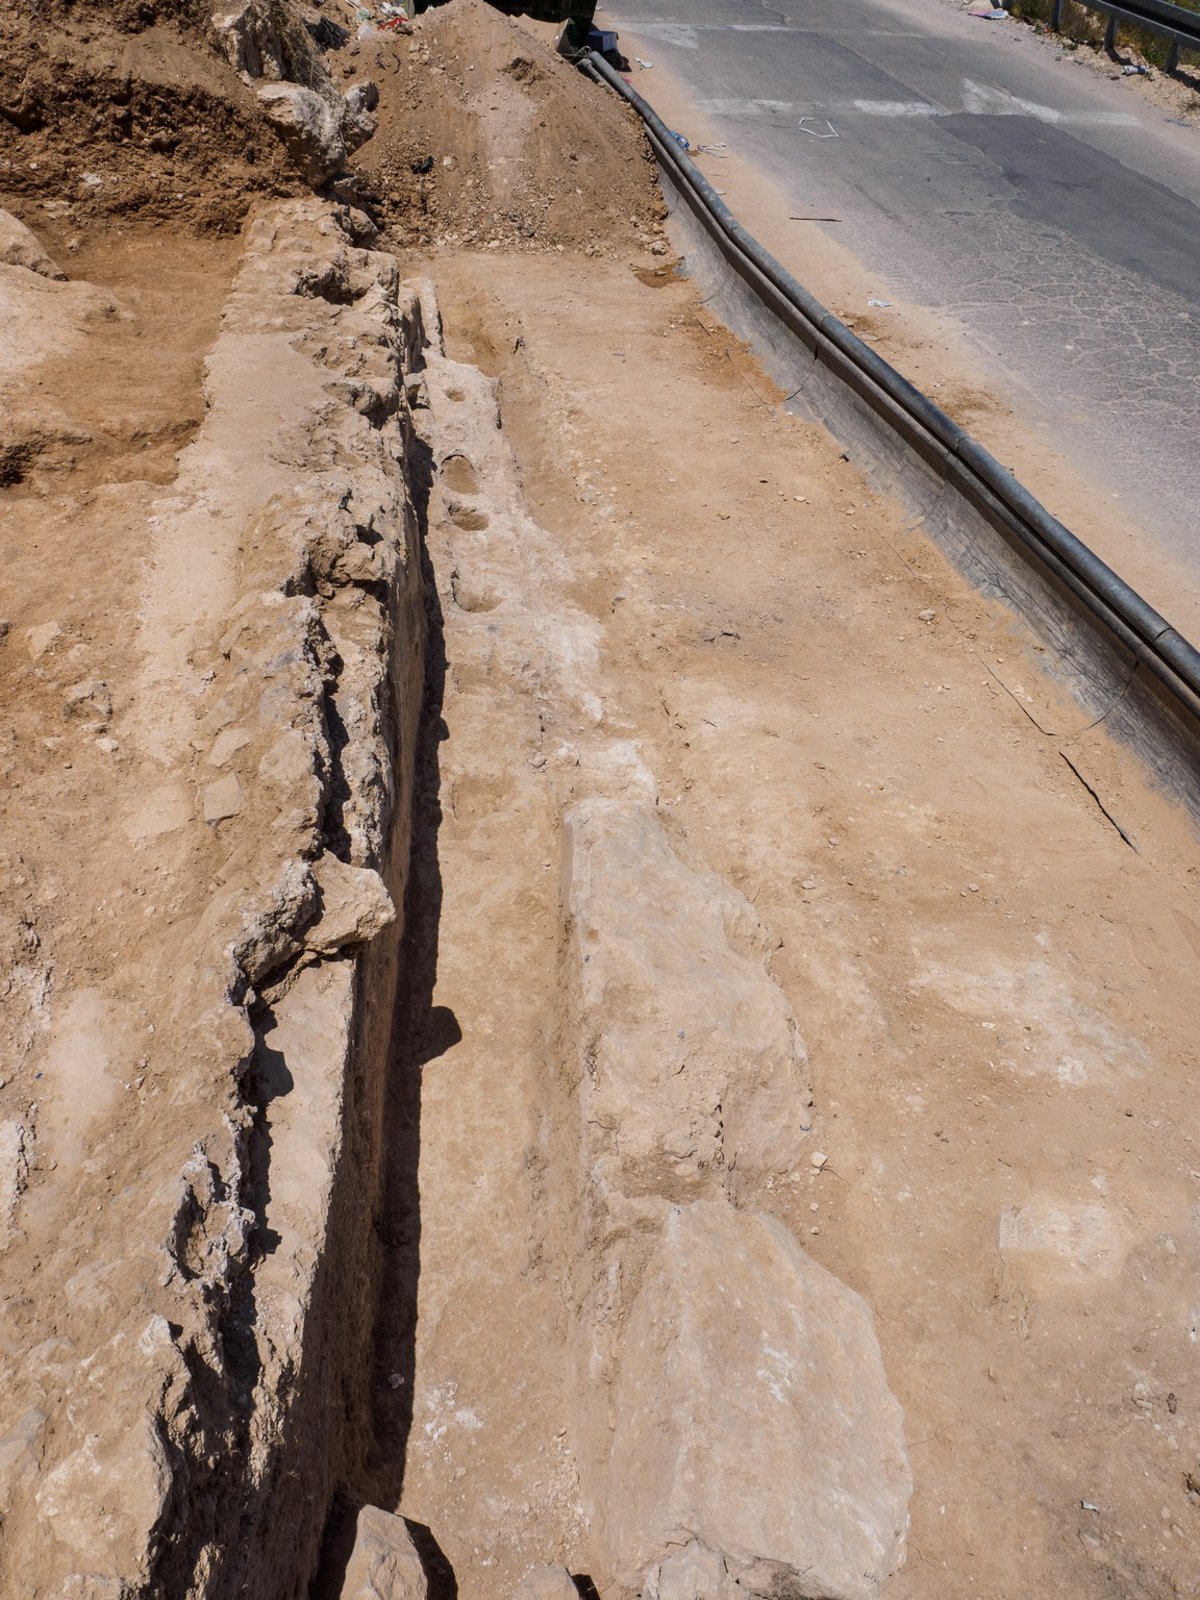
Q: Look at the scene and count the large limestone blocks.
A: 2